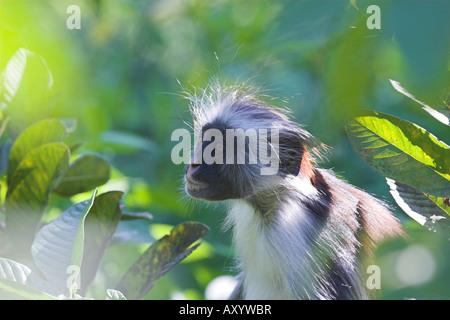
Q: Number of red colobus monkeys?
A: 1